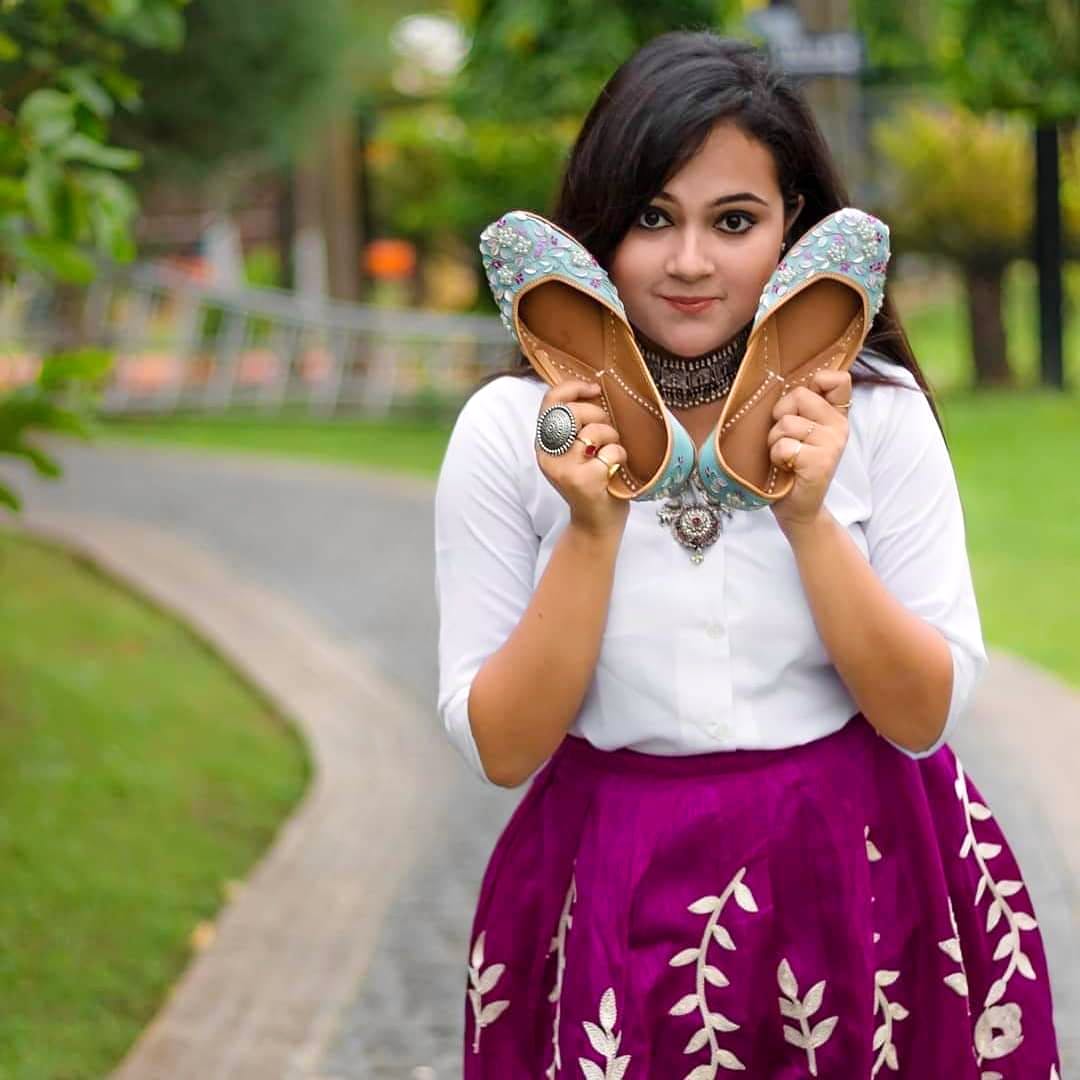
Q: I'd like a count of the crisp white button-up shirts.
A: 1